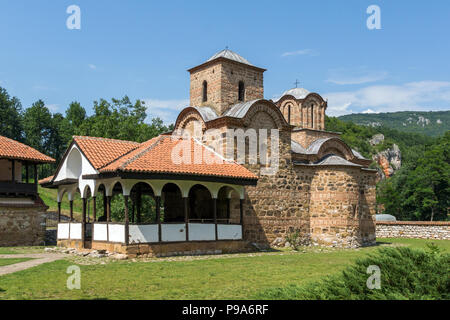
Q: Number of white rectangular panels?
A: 8